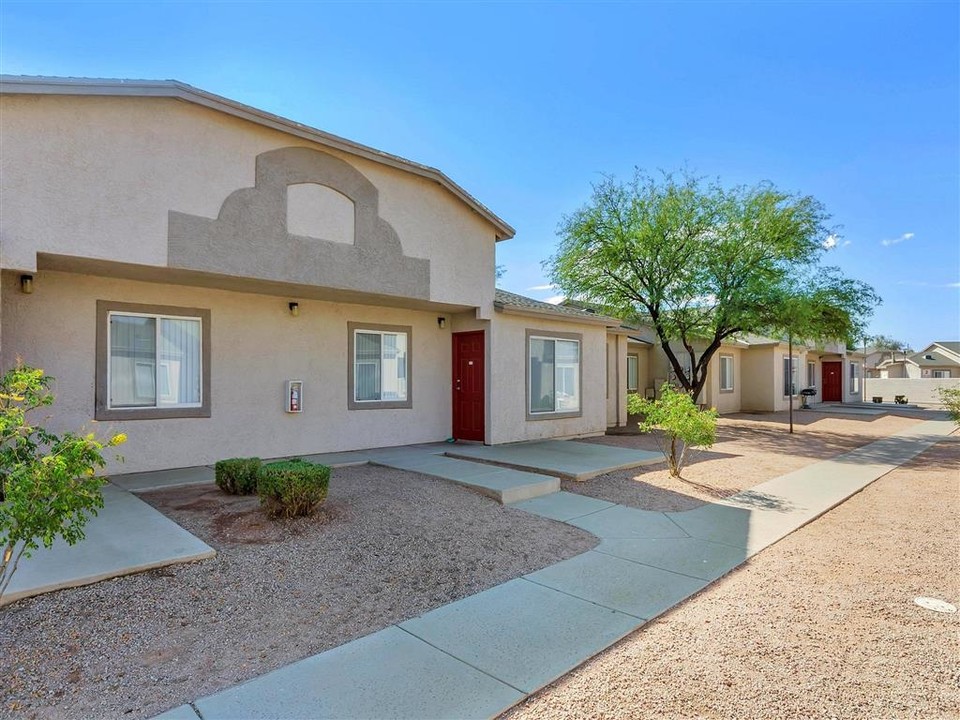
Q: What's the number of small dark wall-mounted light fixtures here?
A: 3